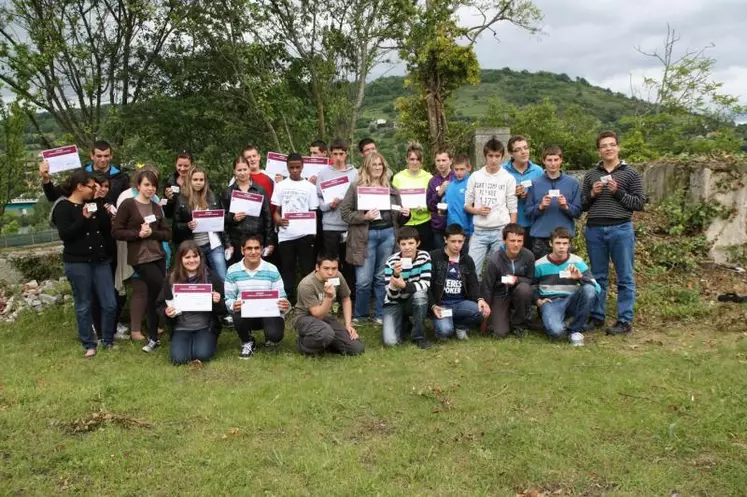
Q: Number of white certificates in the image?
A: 11